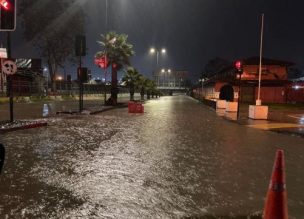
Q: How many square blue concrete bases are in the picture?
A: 0